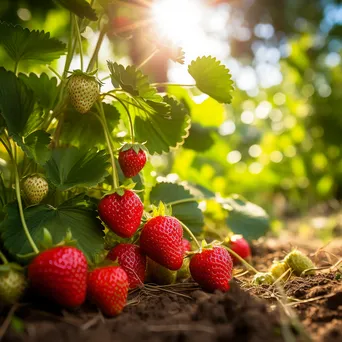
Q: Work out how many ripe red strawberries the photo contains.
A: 8